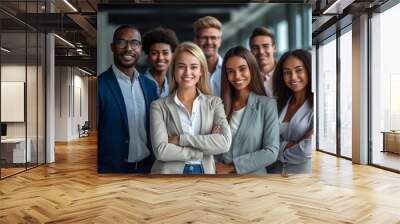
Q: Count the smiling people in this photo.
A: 7